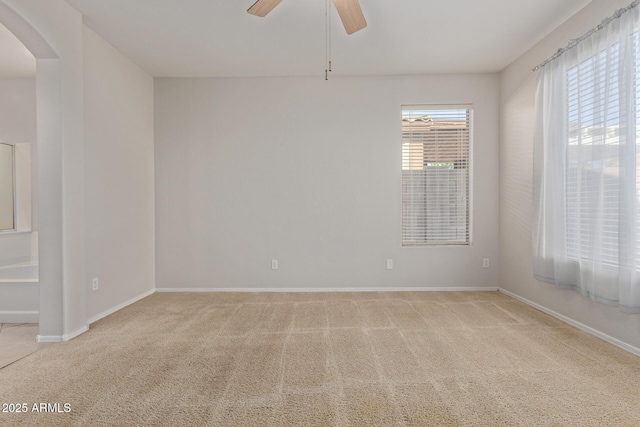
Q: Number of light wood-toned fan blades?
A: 2